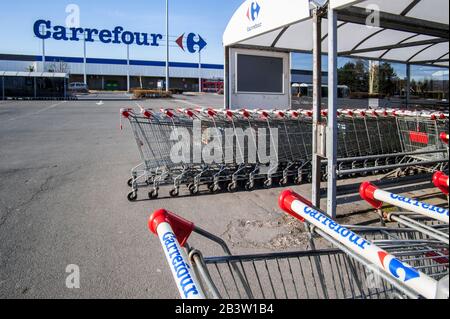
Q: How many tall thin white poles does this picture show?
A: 5